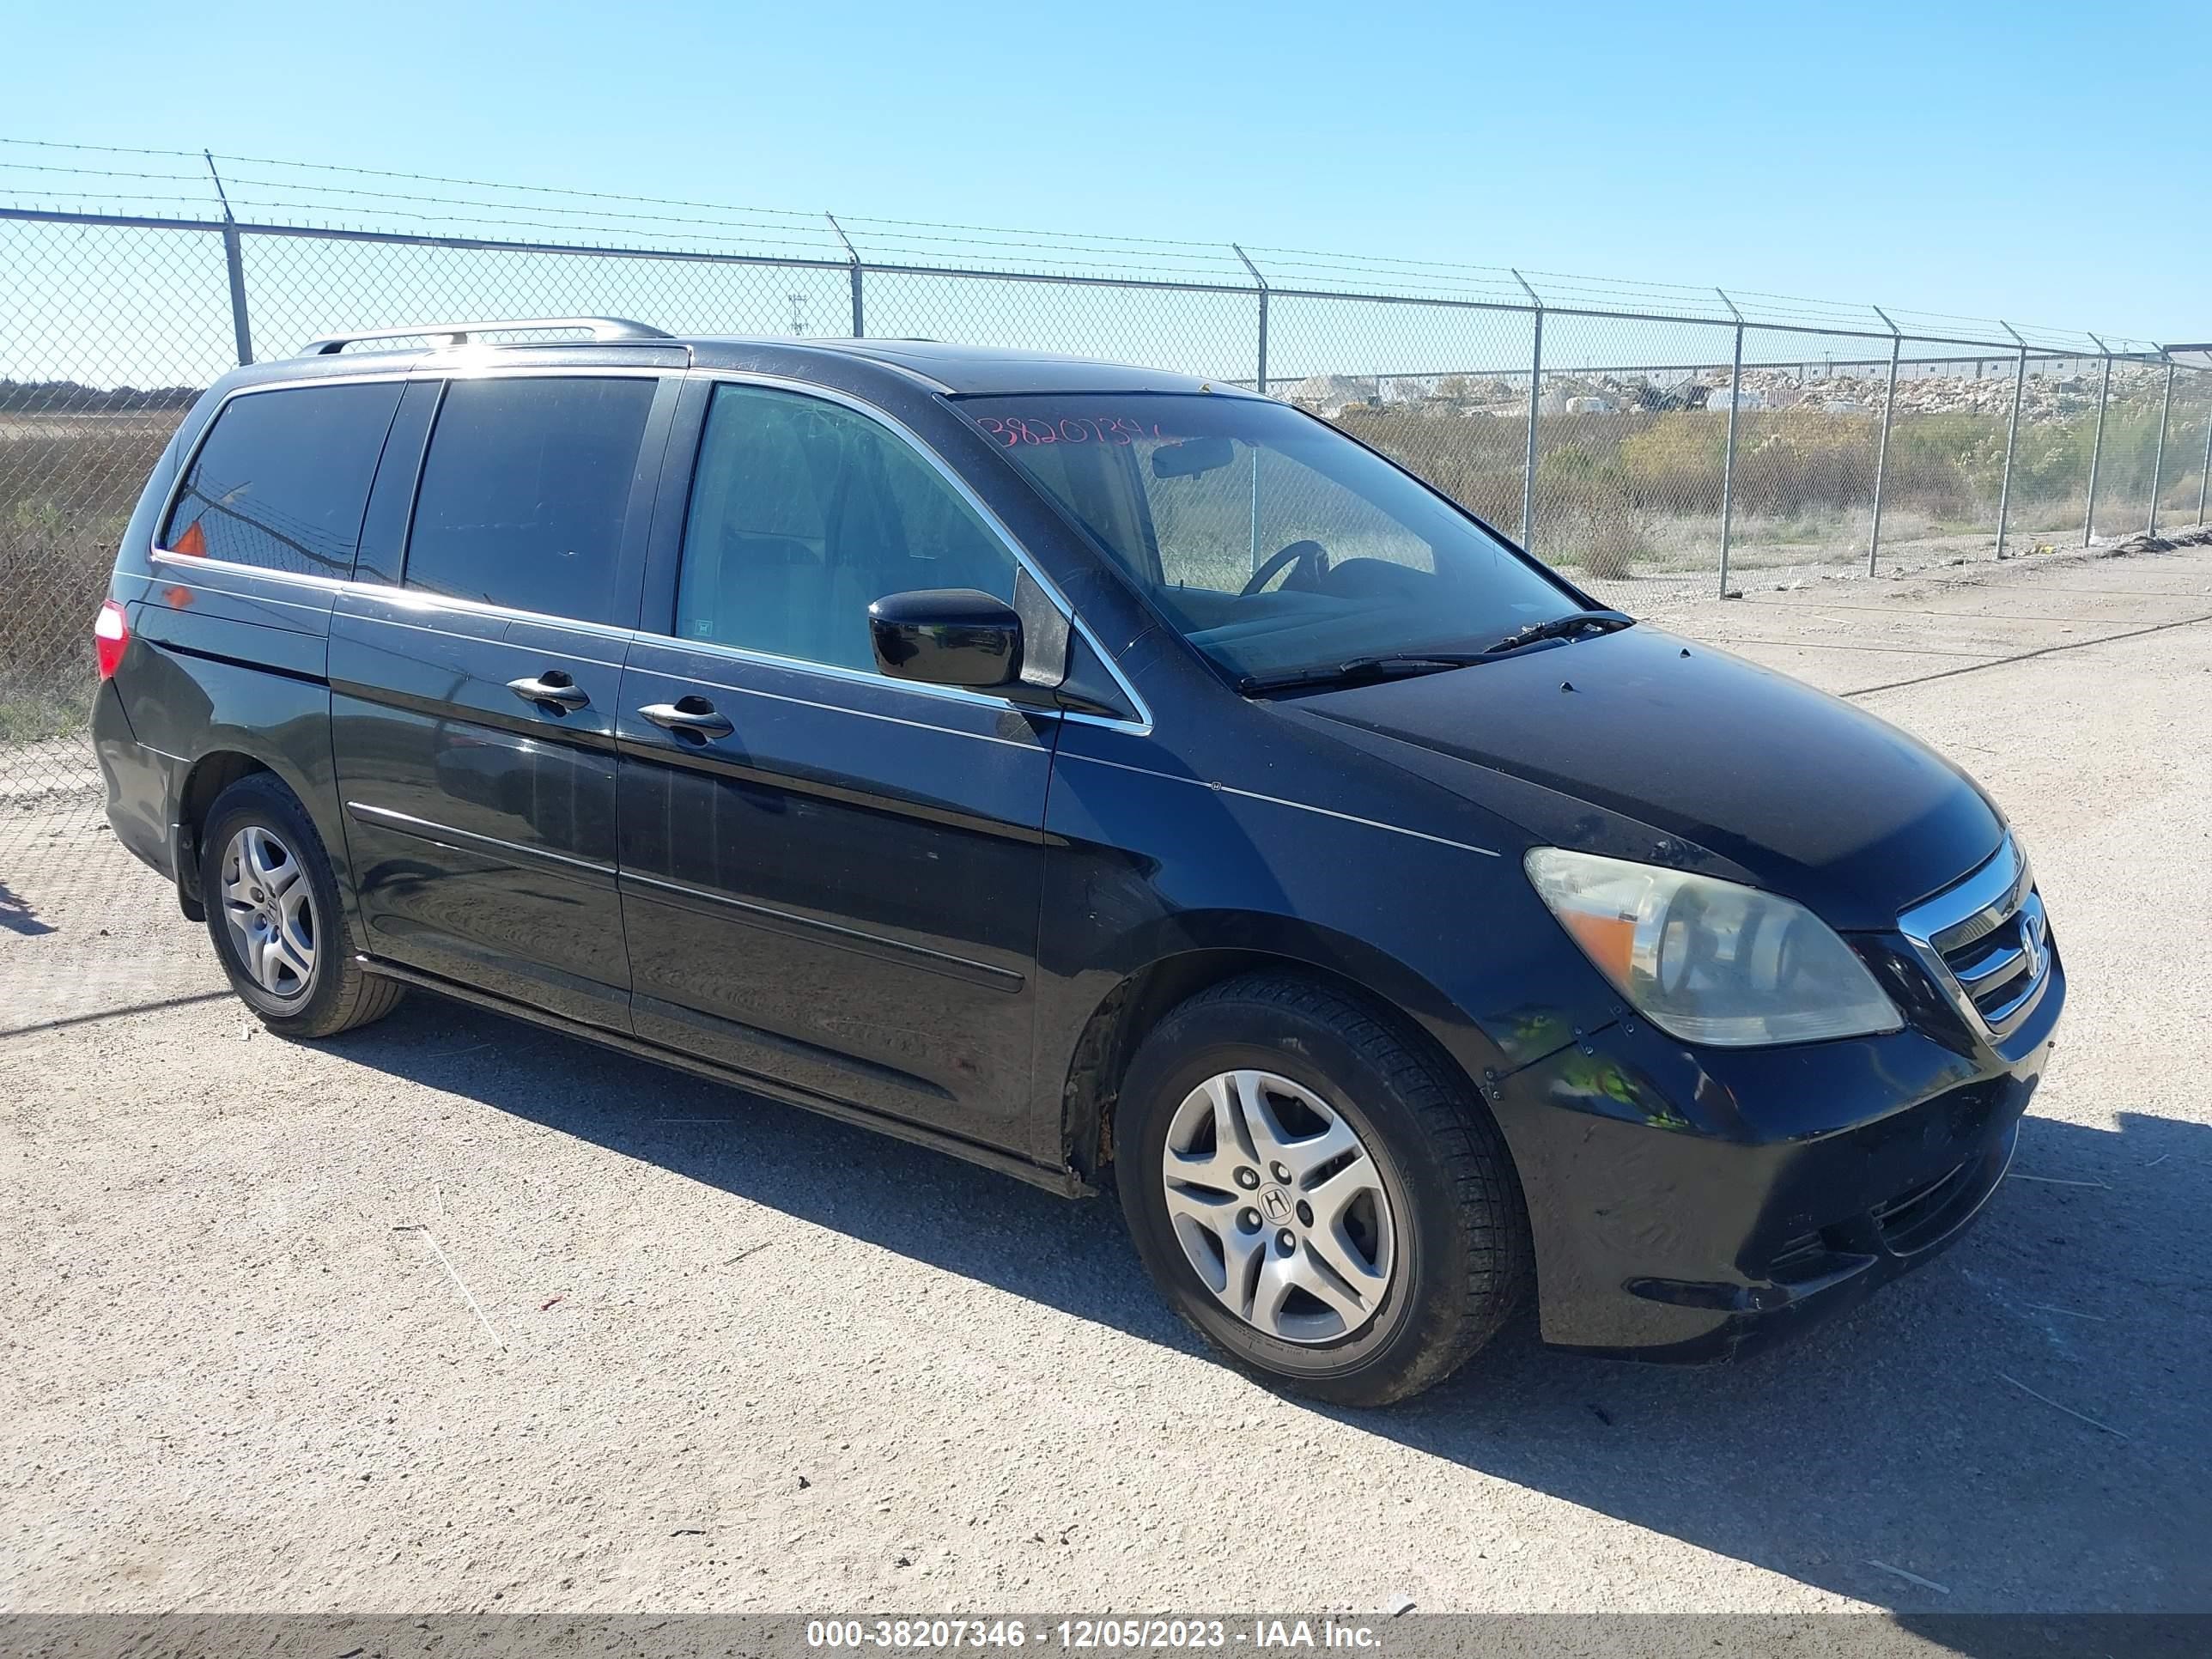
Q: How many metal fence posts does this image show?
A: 10